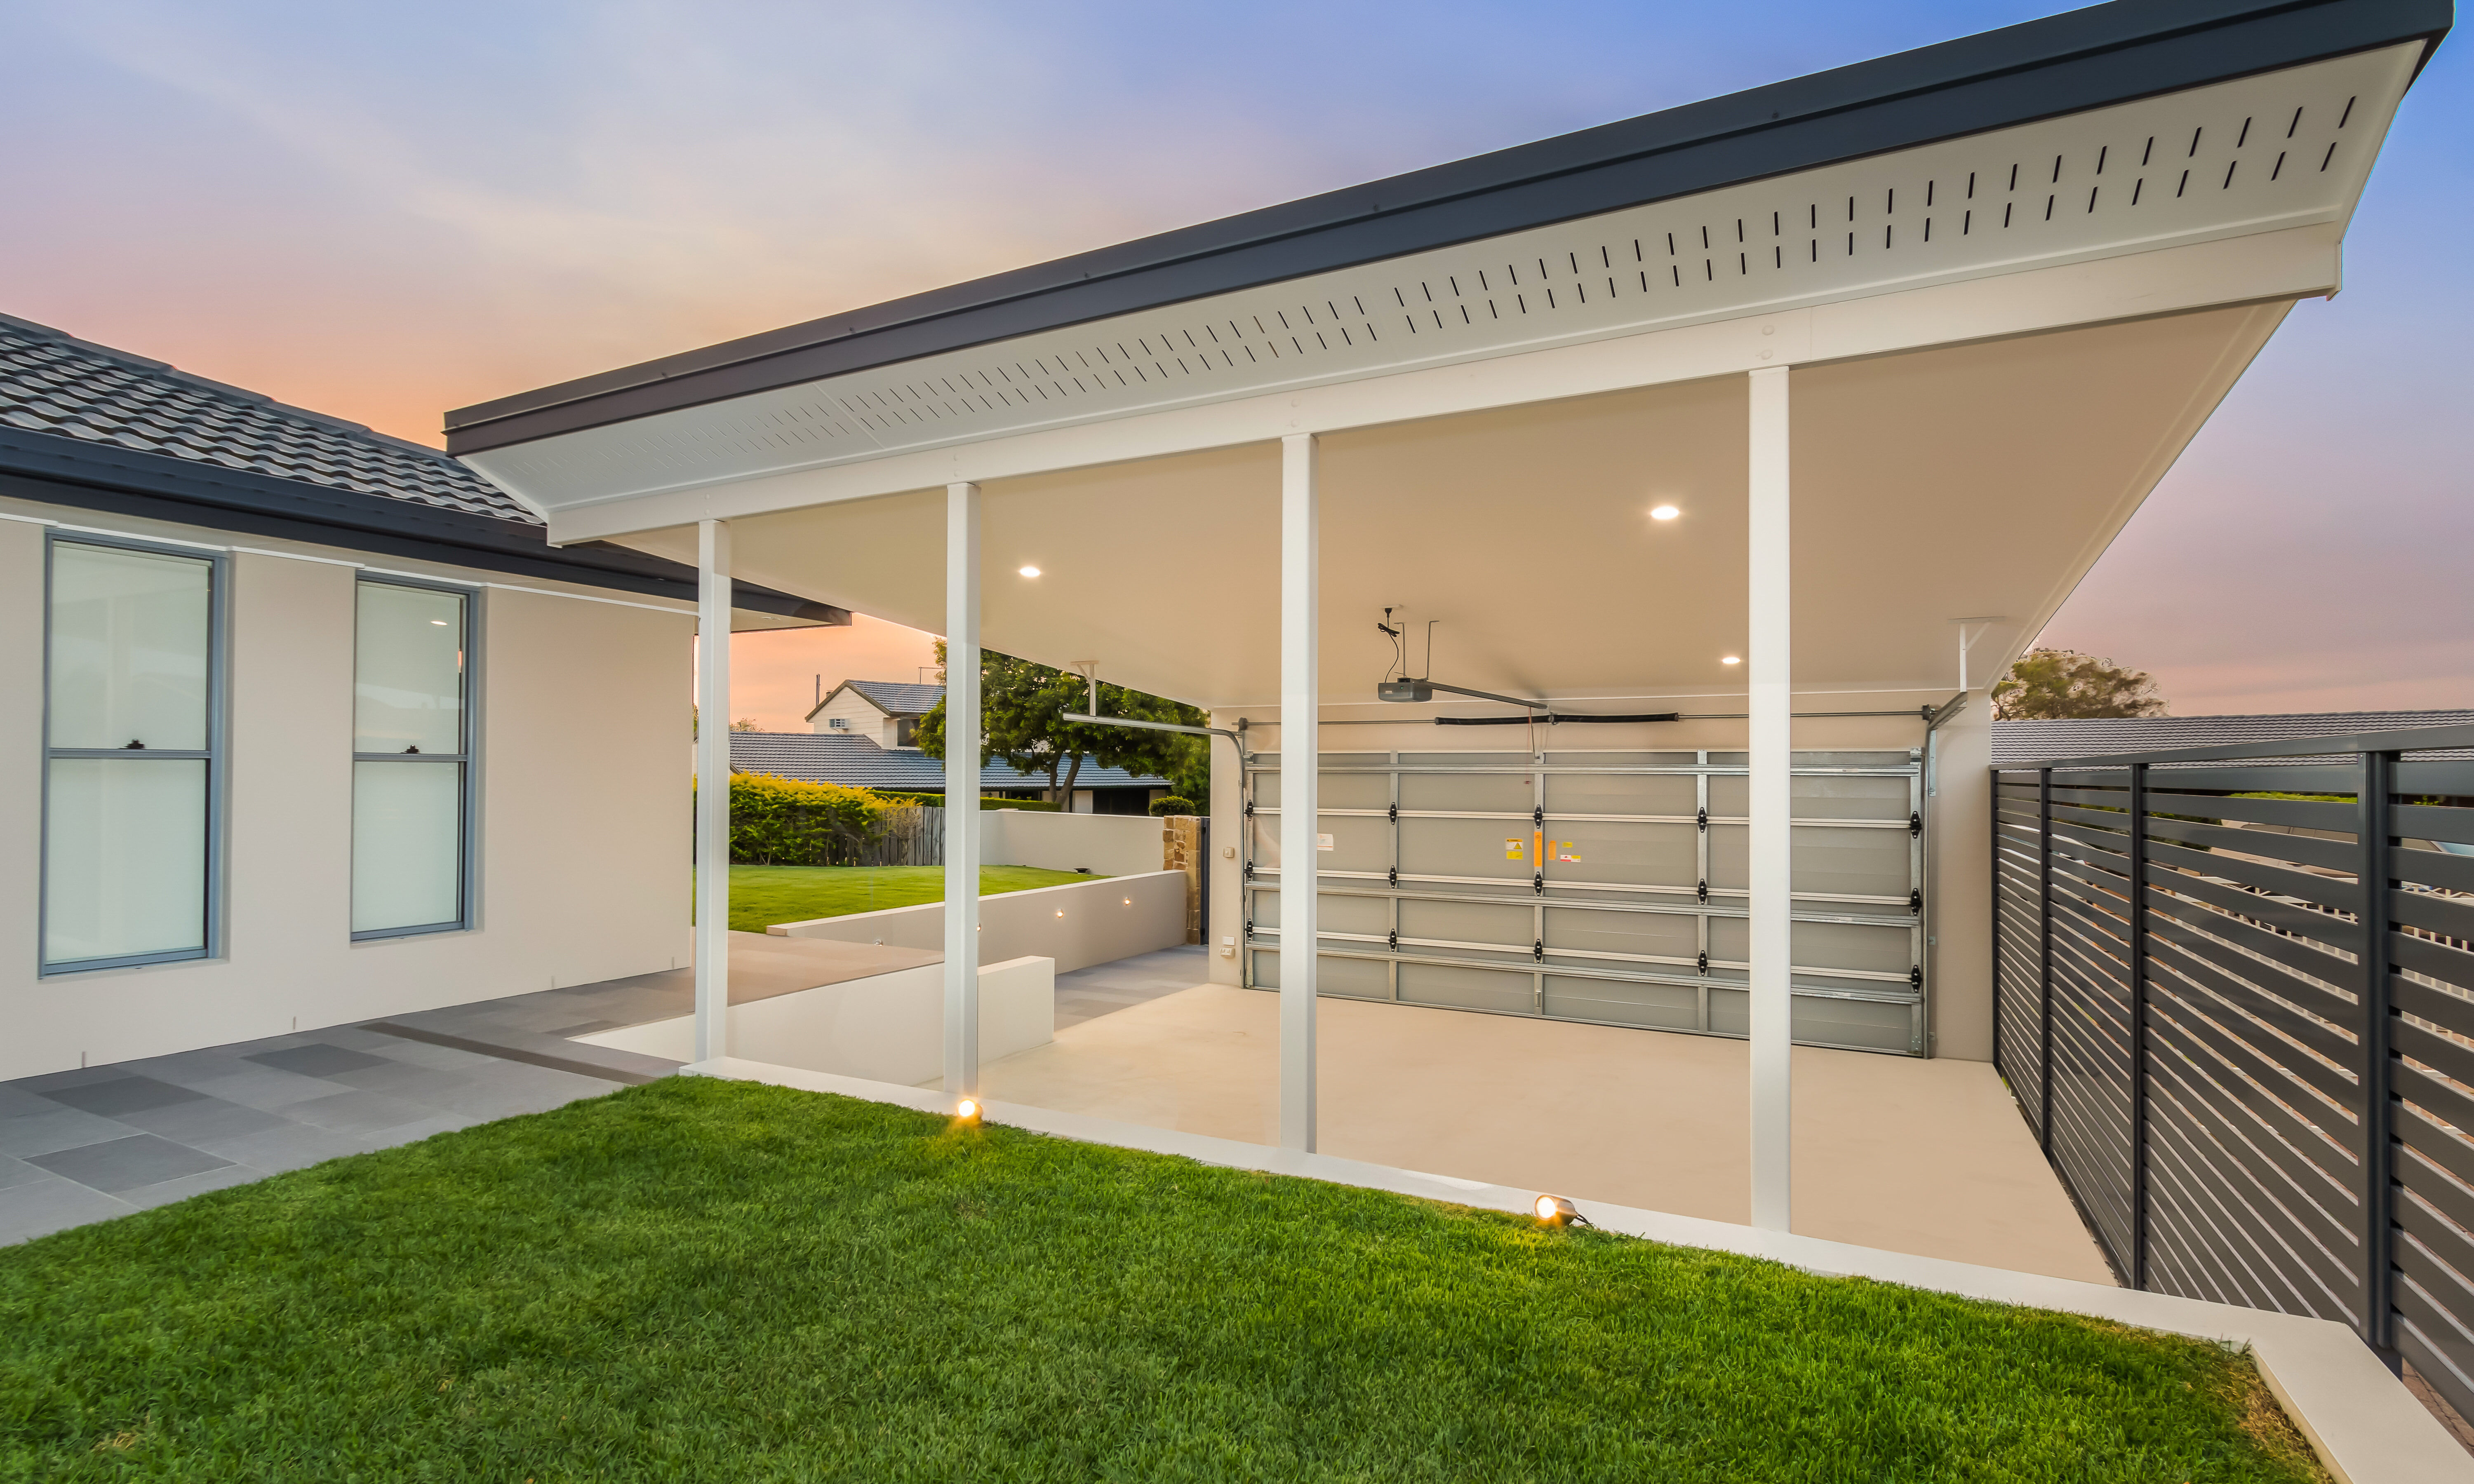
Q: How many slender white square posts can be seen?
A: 4